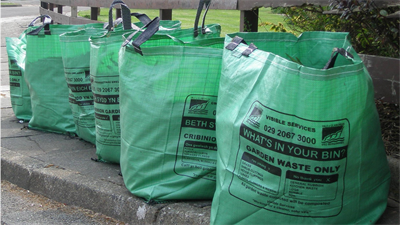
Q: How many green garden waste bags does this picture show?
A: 6